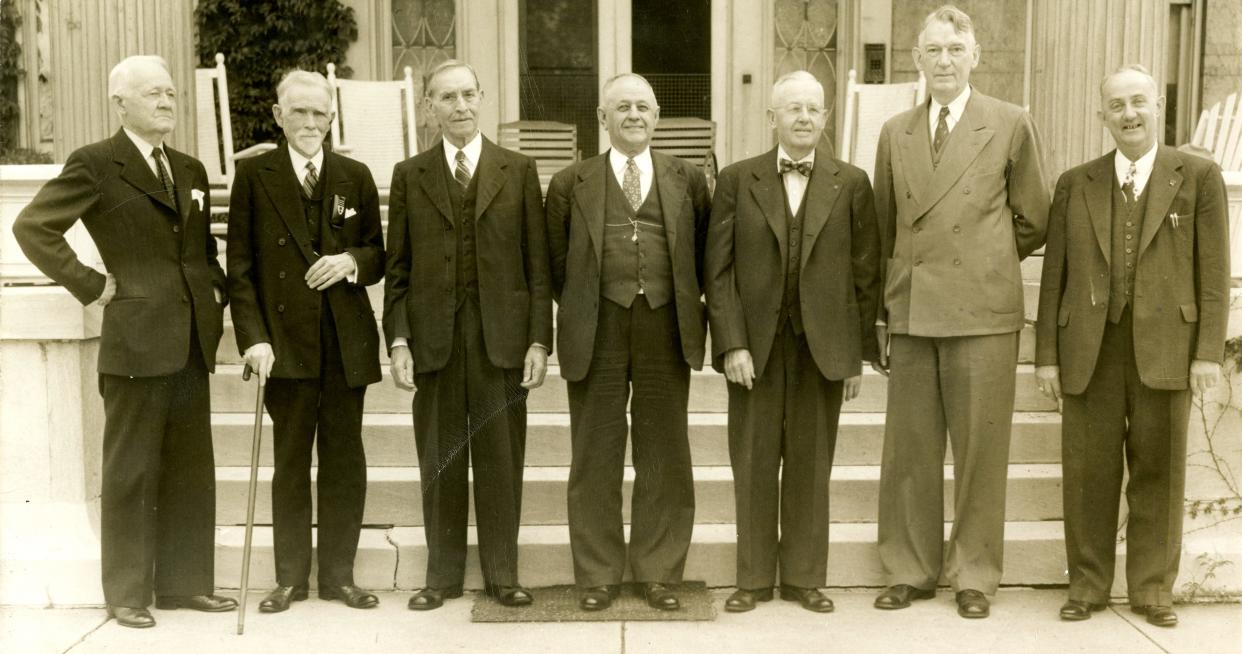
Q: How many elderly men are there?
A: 7